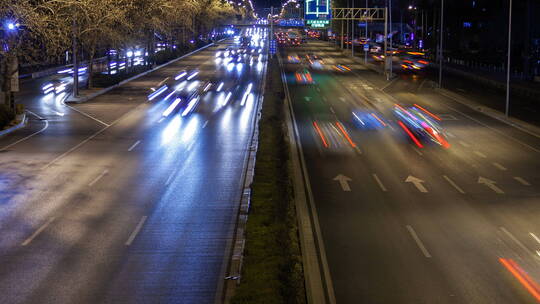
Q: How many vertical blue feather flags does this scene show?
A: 0